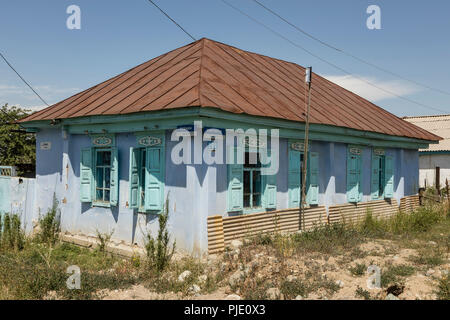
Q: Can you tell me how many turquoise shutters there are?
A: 12